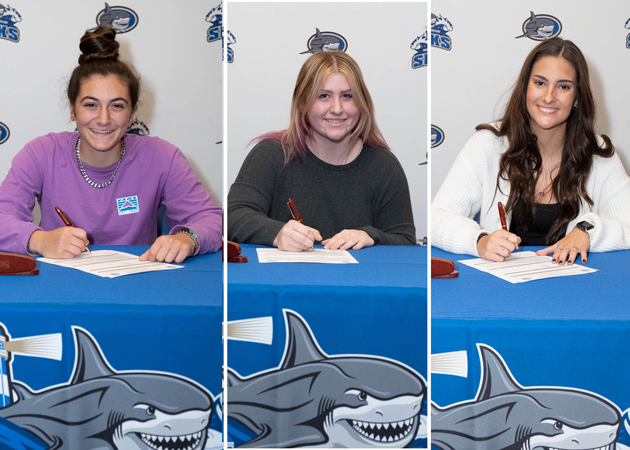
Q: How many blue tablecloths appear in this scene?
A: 3